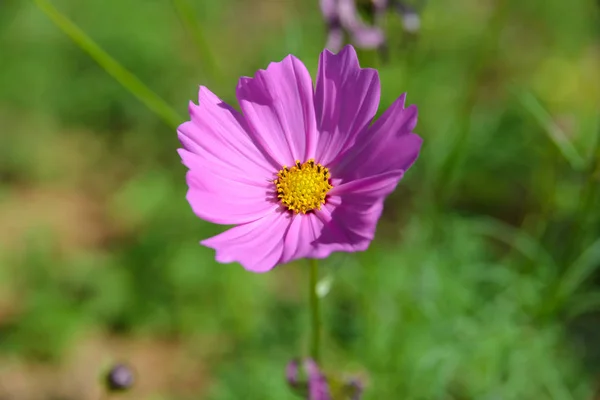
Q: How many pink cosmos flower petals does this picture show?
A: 8